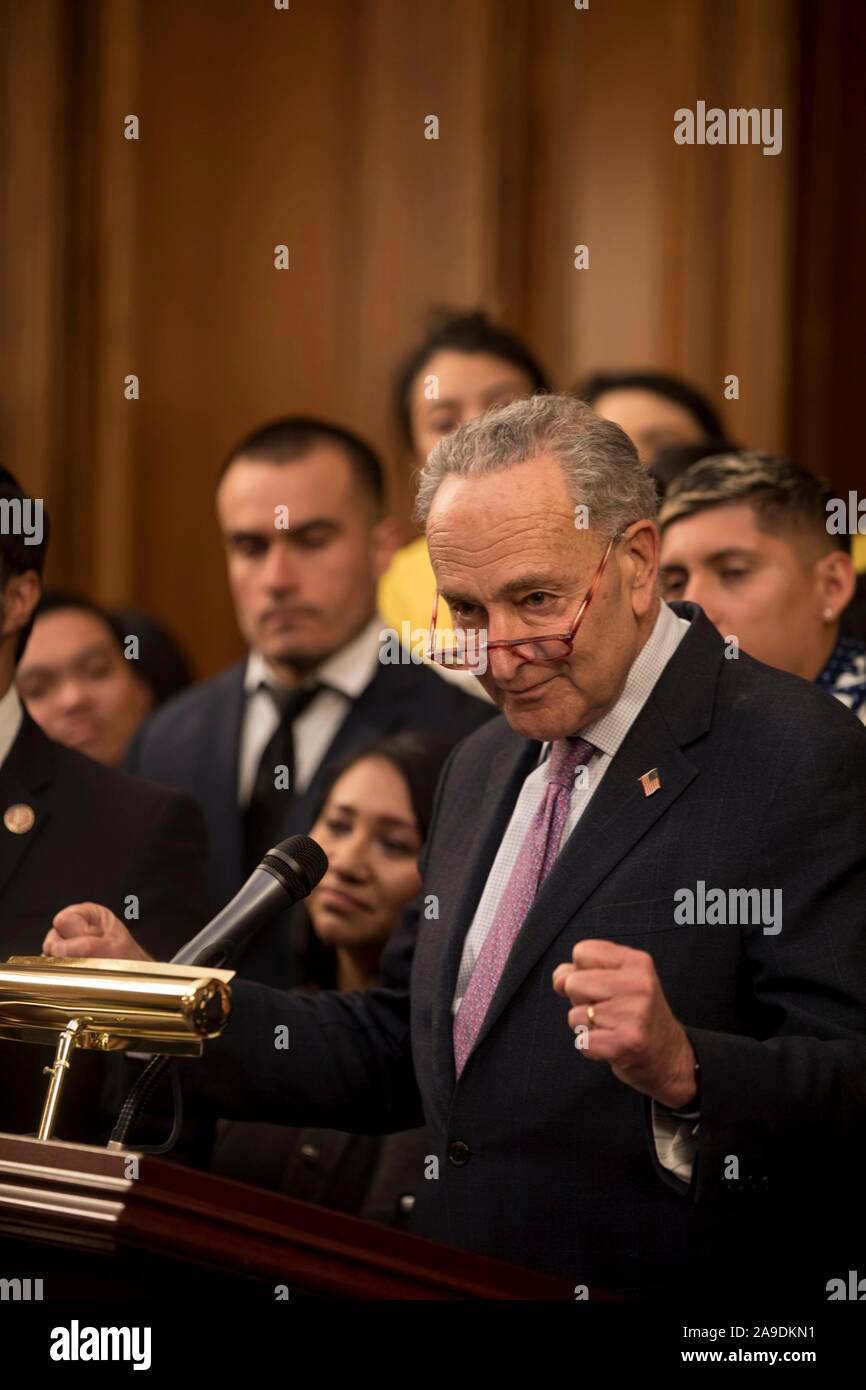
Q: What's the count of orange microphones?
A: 0